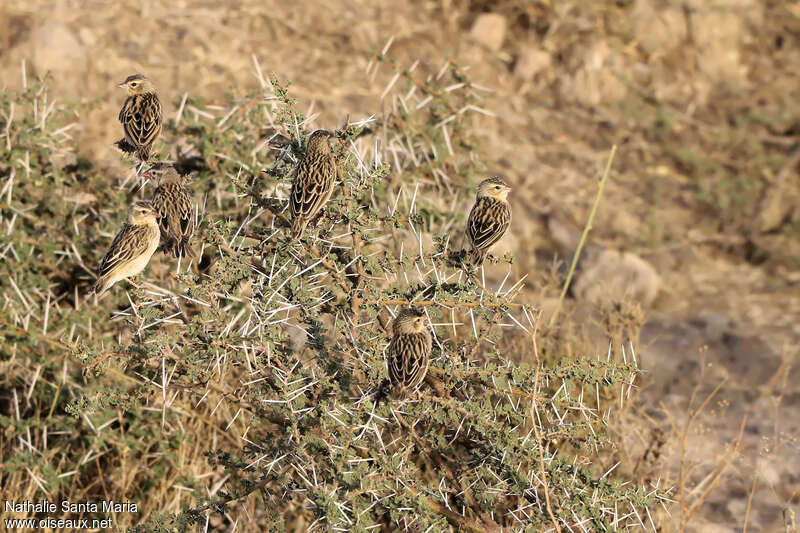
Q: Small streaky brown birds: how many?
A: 6